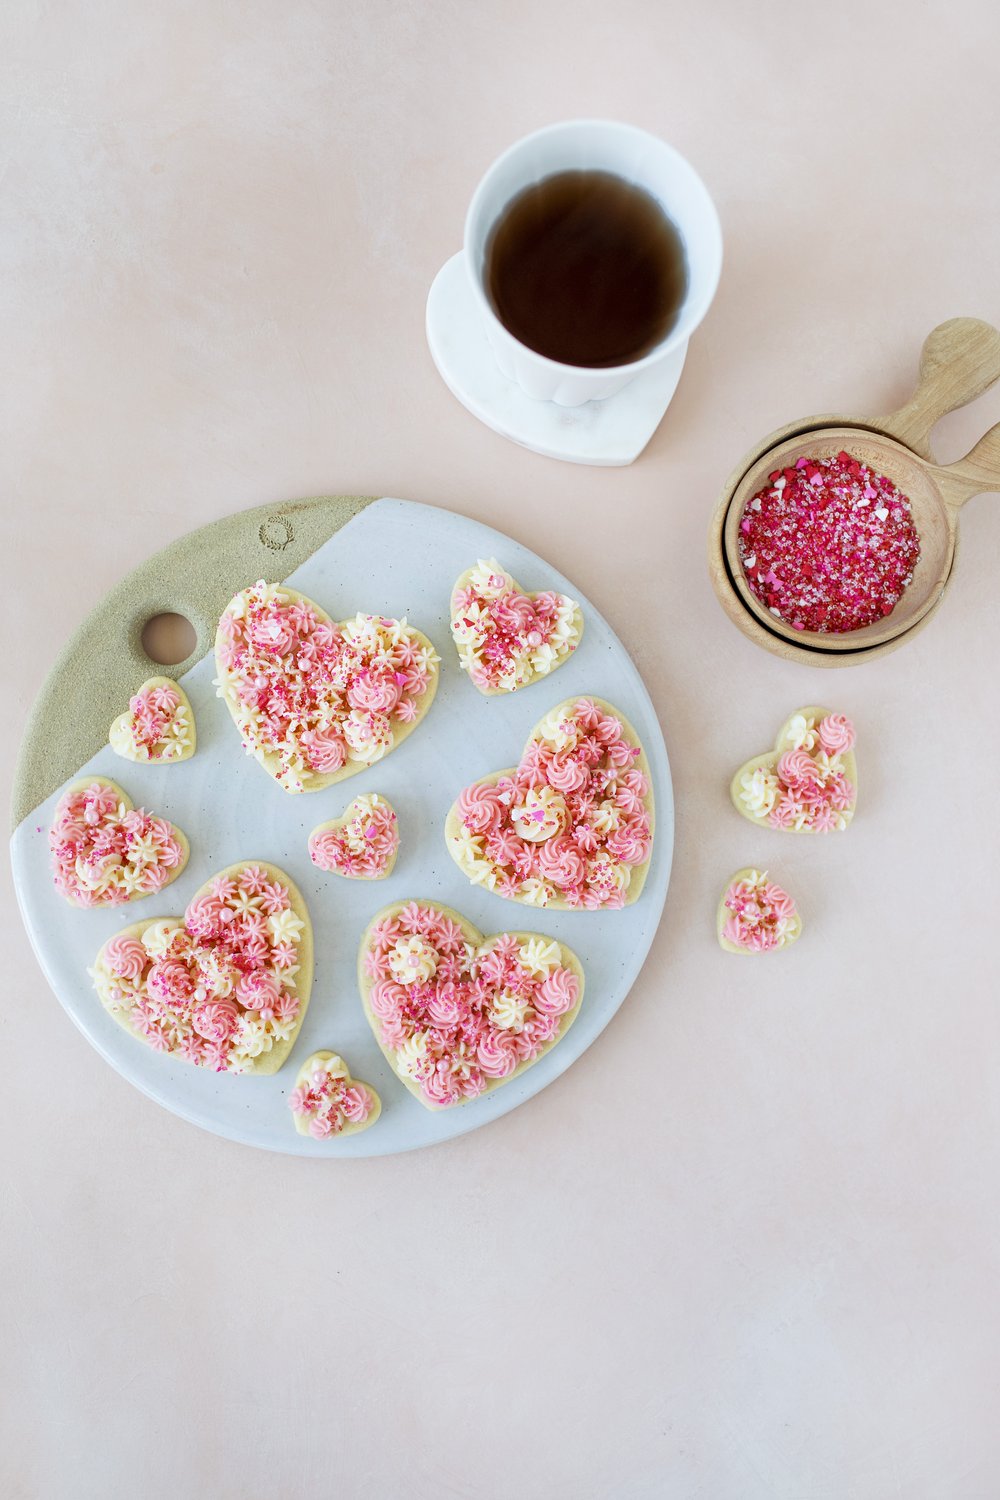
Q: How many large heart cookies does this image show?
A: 4